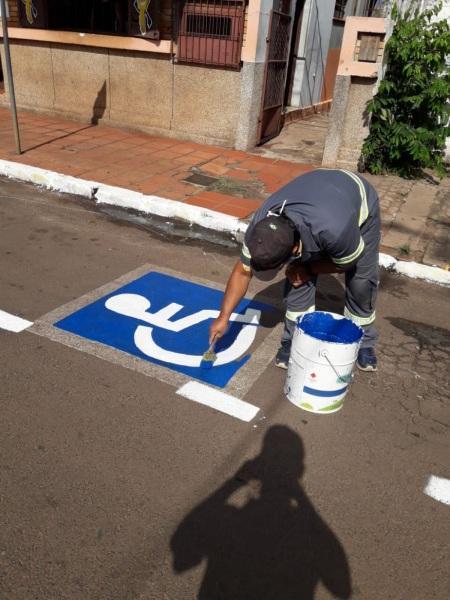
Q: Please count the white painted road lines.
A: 3